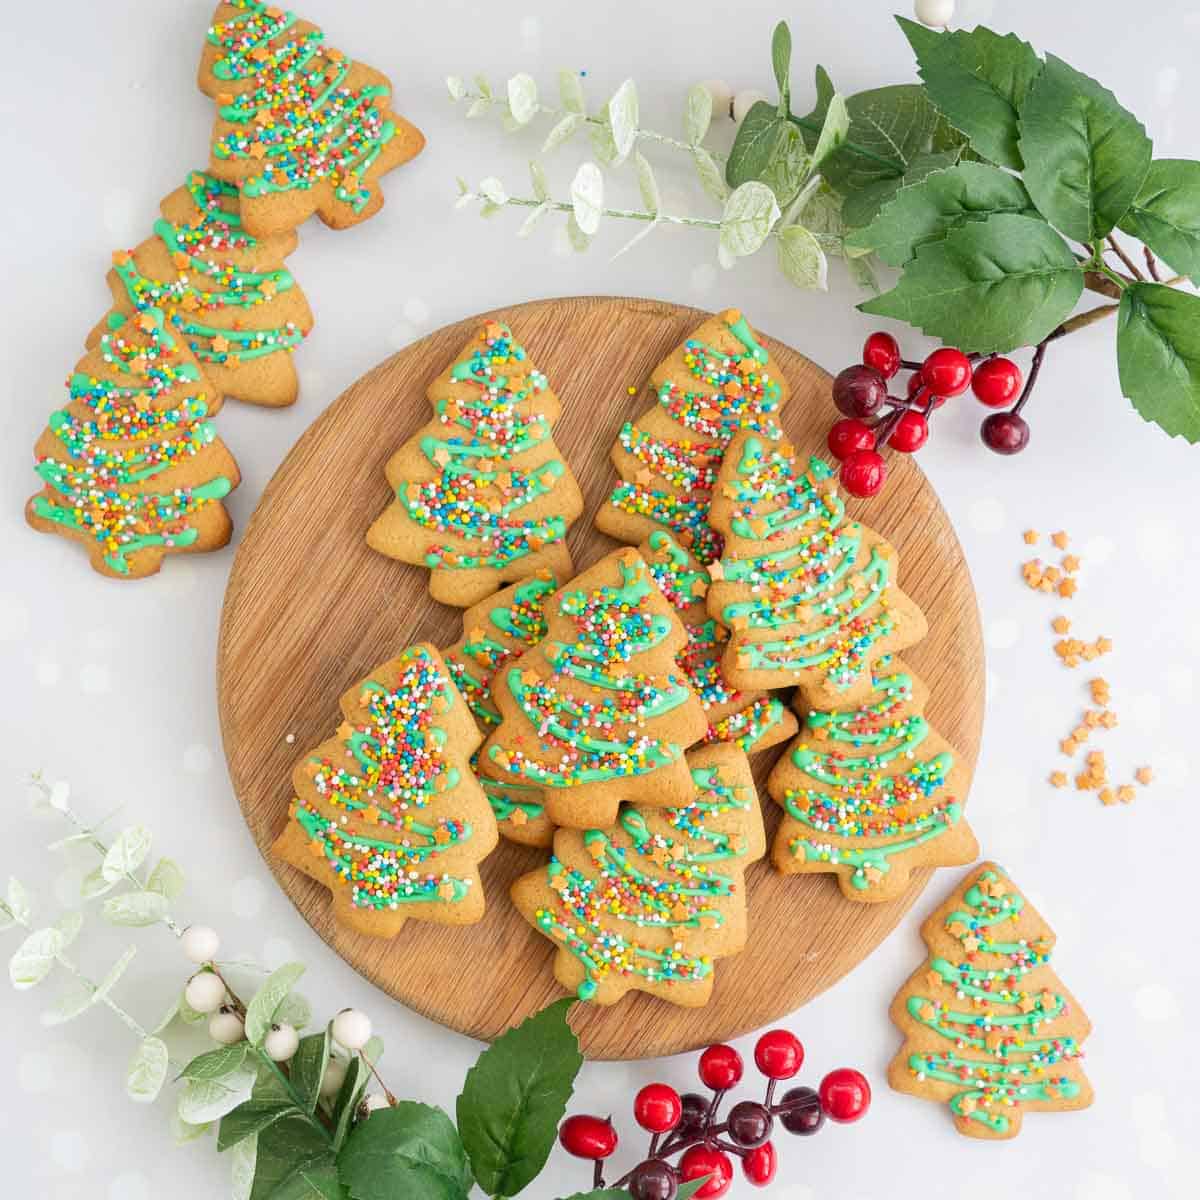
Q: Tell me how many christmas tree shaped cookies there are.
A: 13